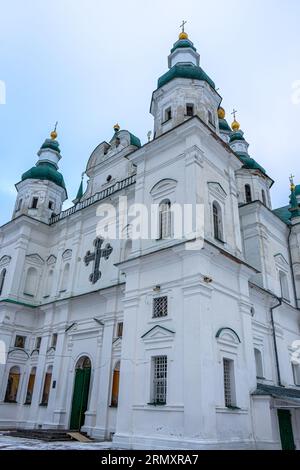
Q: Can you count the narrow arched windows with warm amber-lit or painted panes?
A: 4